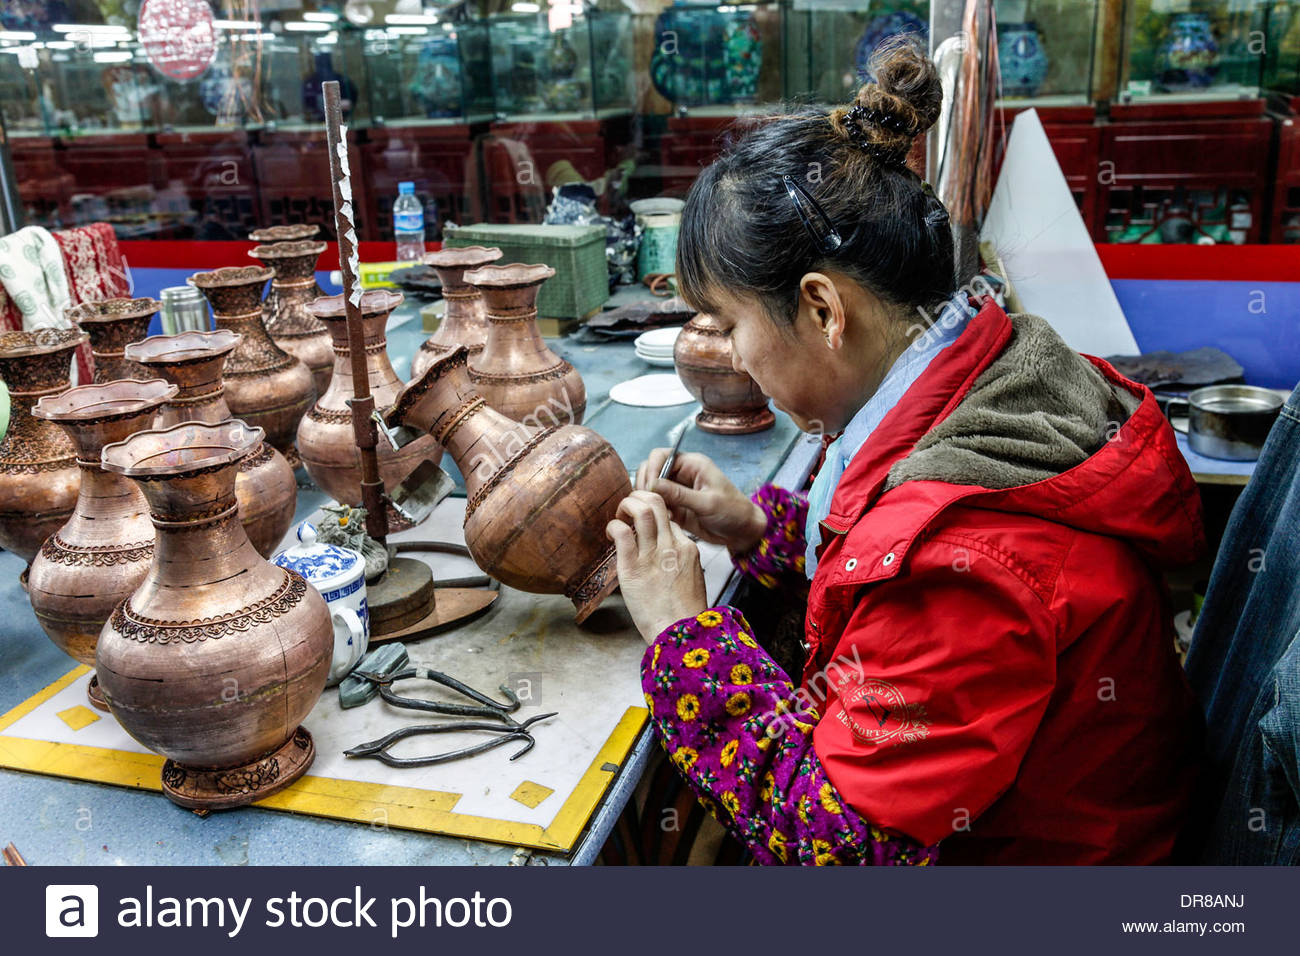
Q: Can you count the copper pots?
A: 13